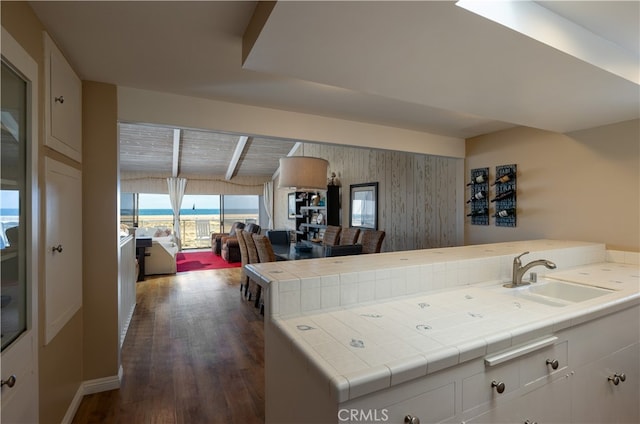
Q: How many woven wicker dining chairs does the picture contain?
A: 6